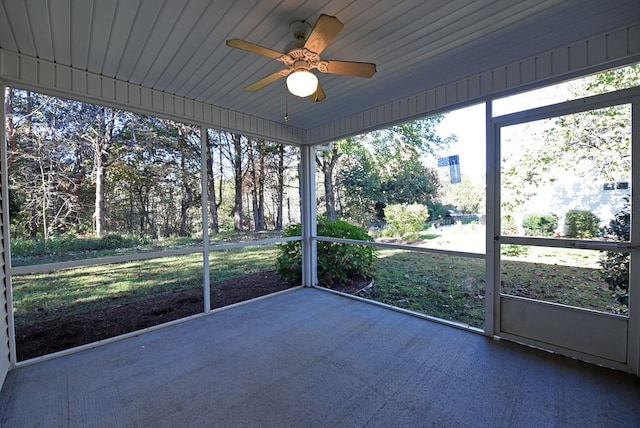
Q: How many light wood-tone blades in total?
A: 5